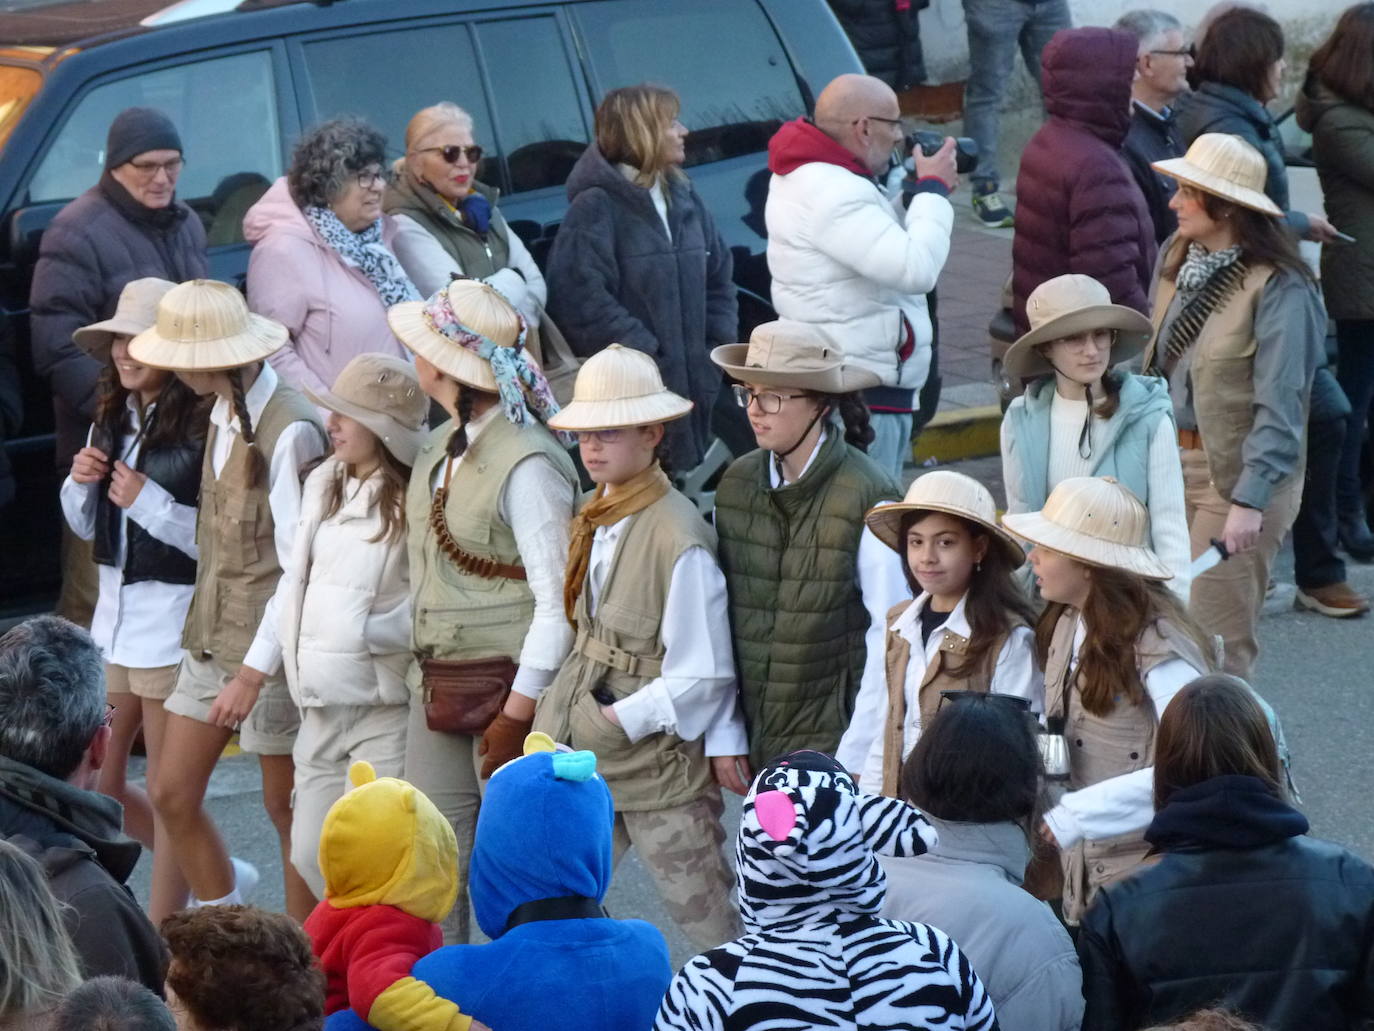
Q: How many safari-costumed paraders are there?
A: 10